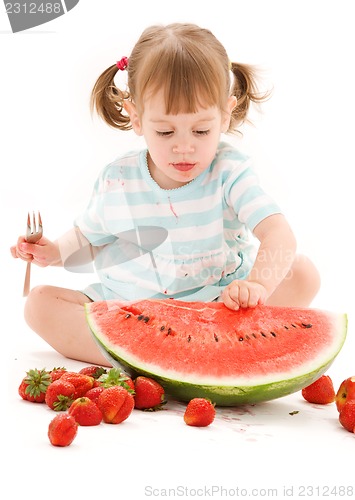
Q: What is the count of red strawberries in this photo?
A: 15